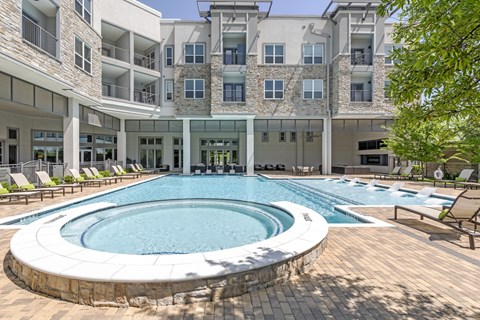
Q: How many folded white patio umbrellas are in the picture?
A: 0